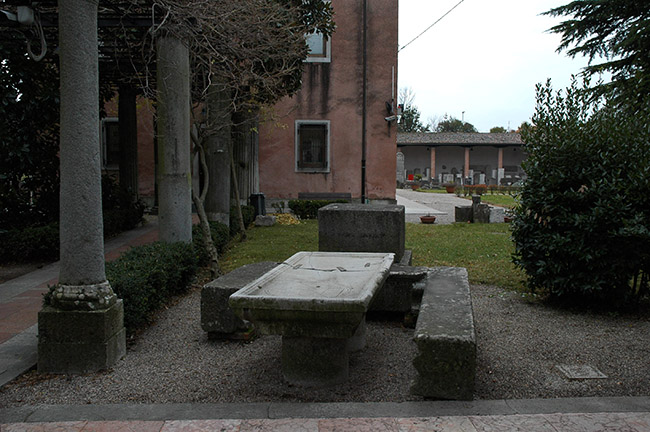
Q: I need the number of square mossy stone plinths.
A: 1